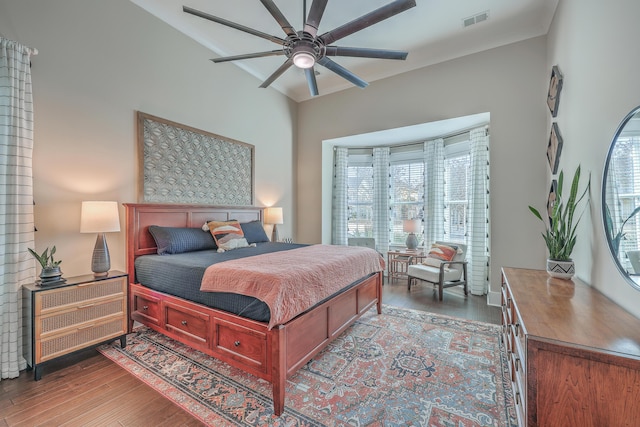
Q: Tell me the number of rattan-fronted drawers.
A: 3